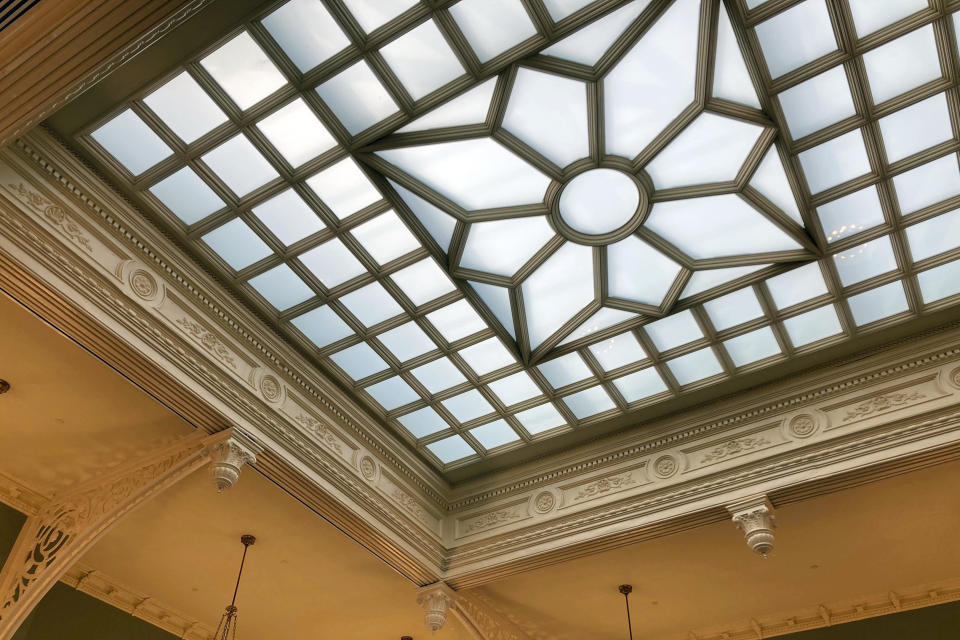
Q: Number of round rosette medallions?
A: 7